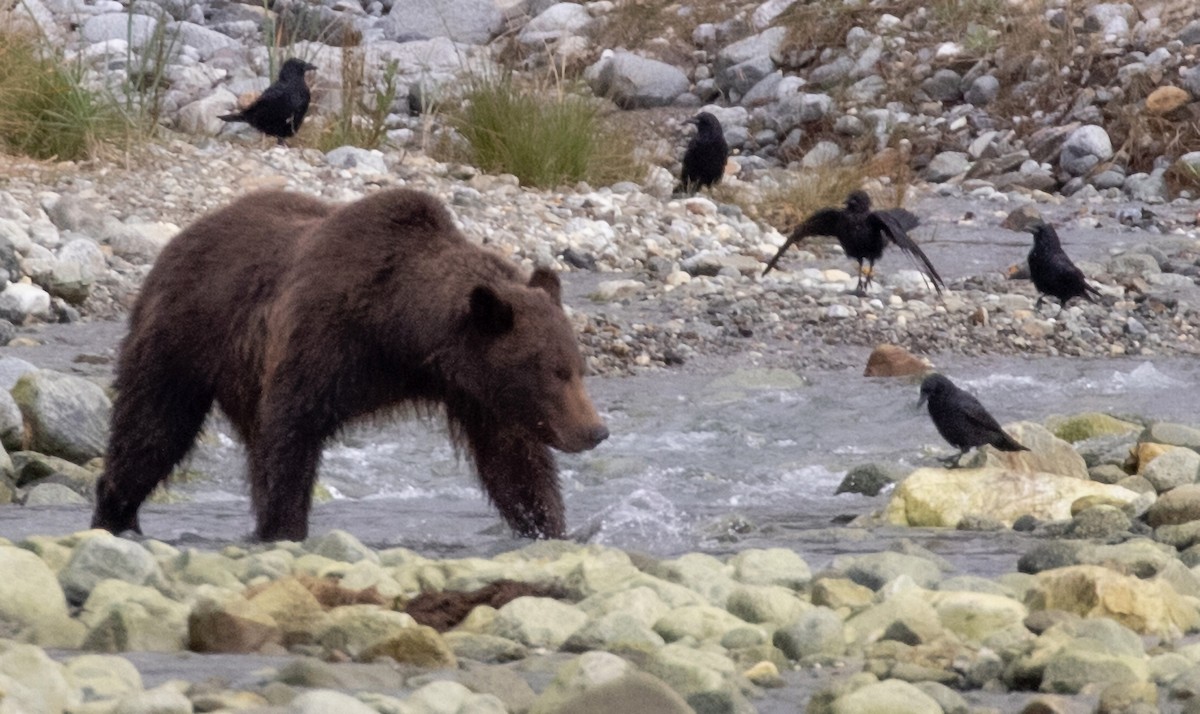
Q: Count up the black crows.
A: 5